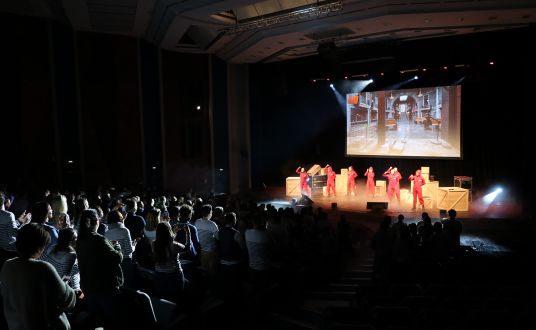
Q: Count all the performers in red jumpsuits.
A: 7